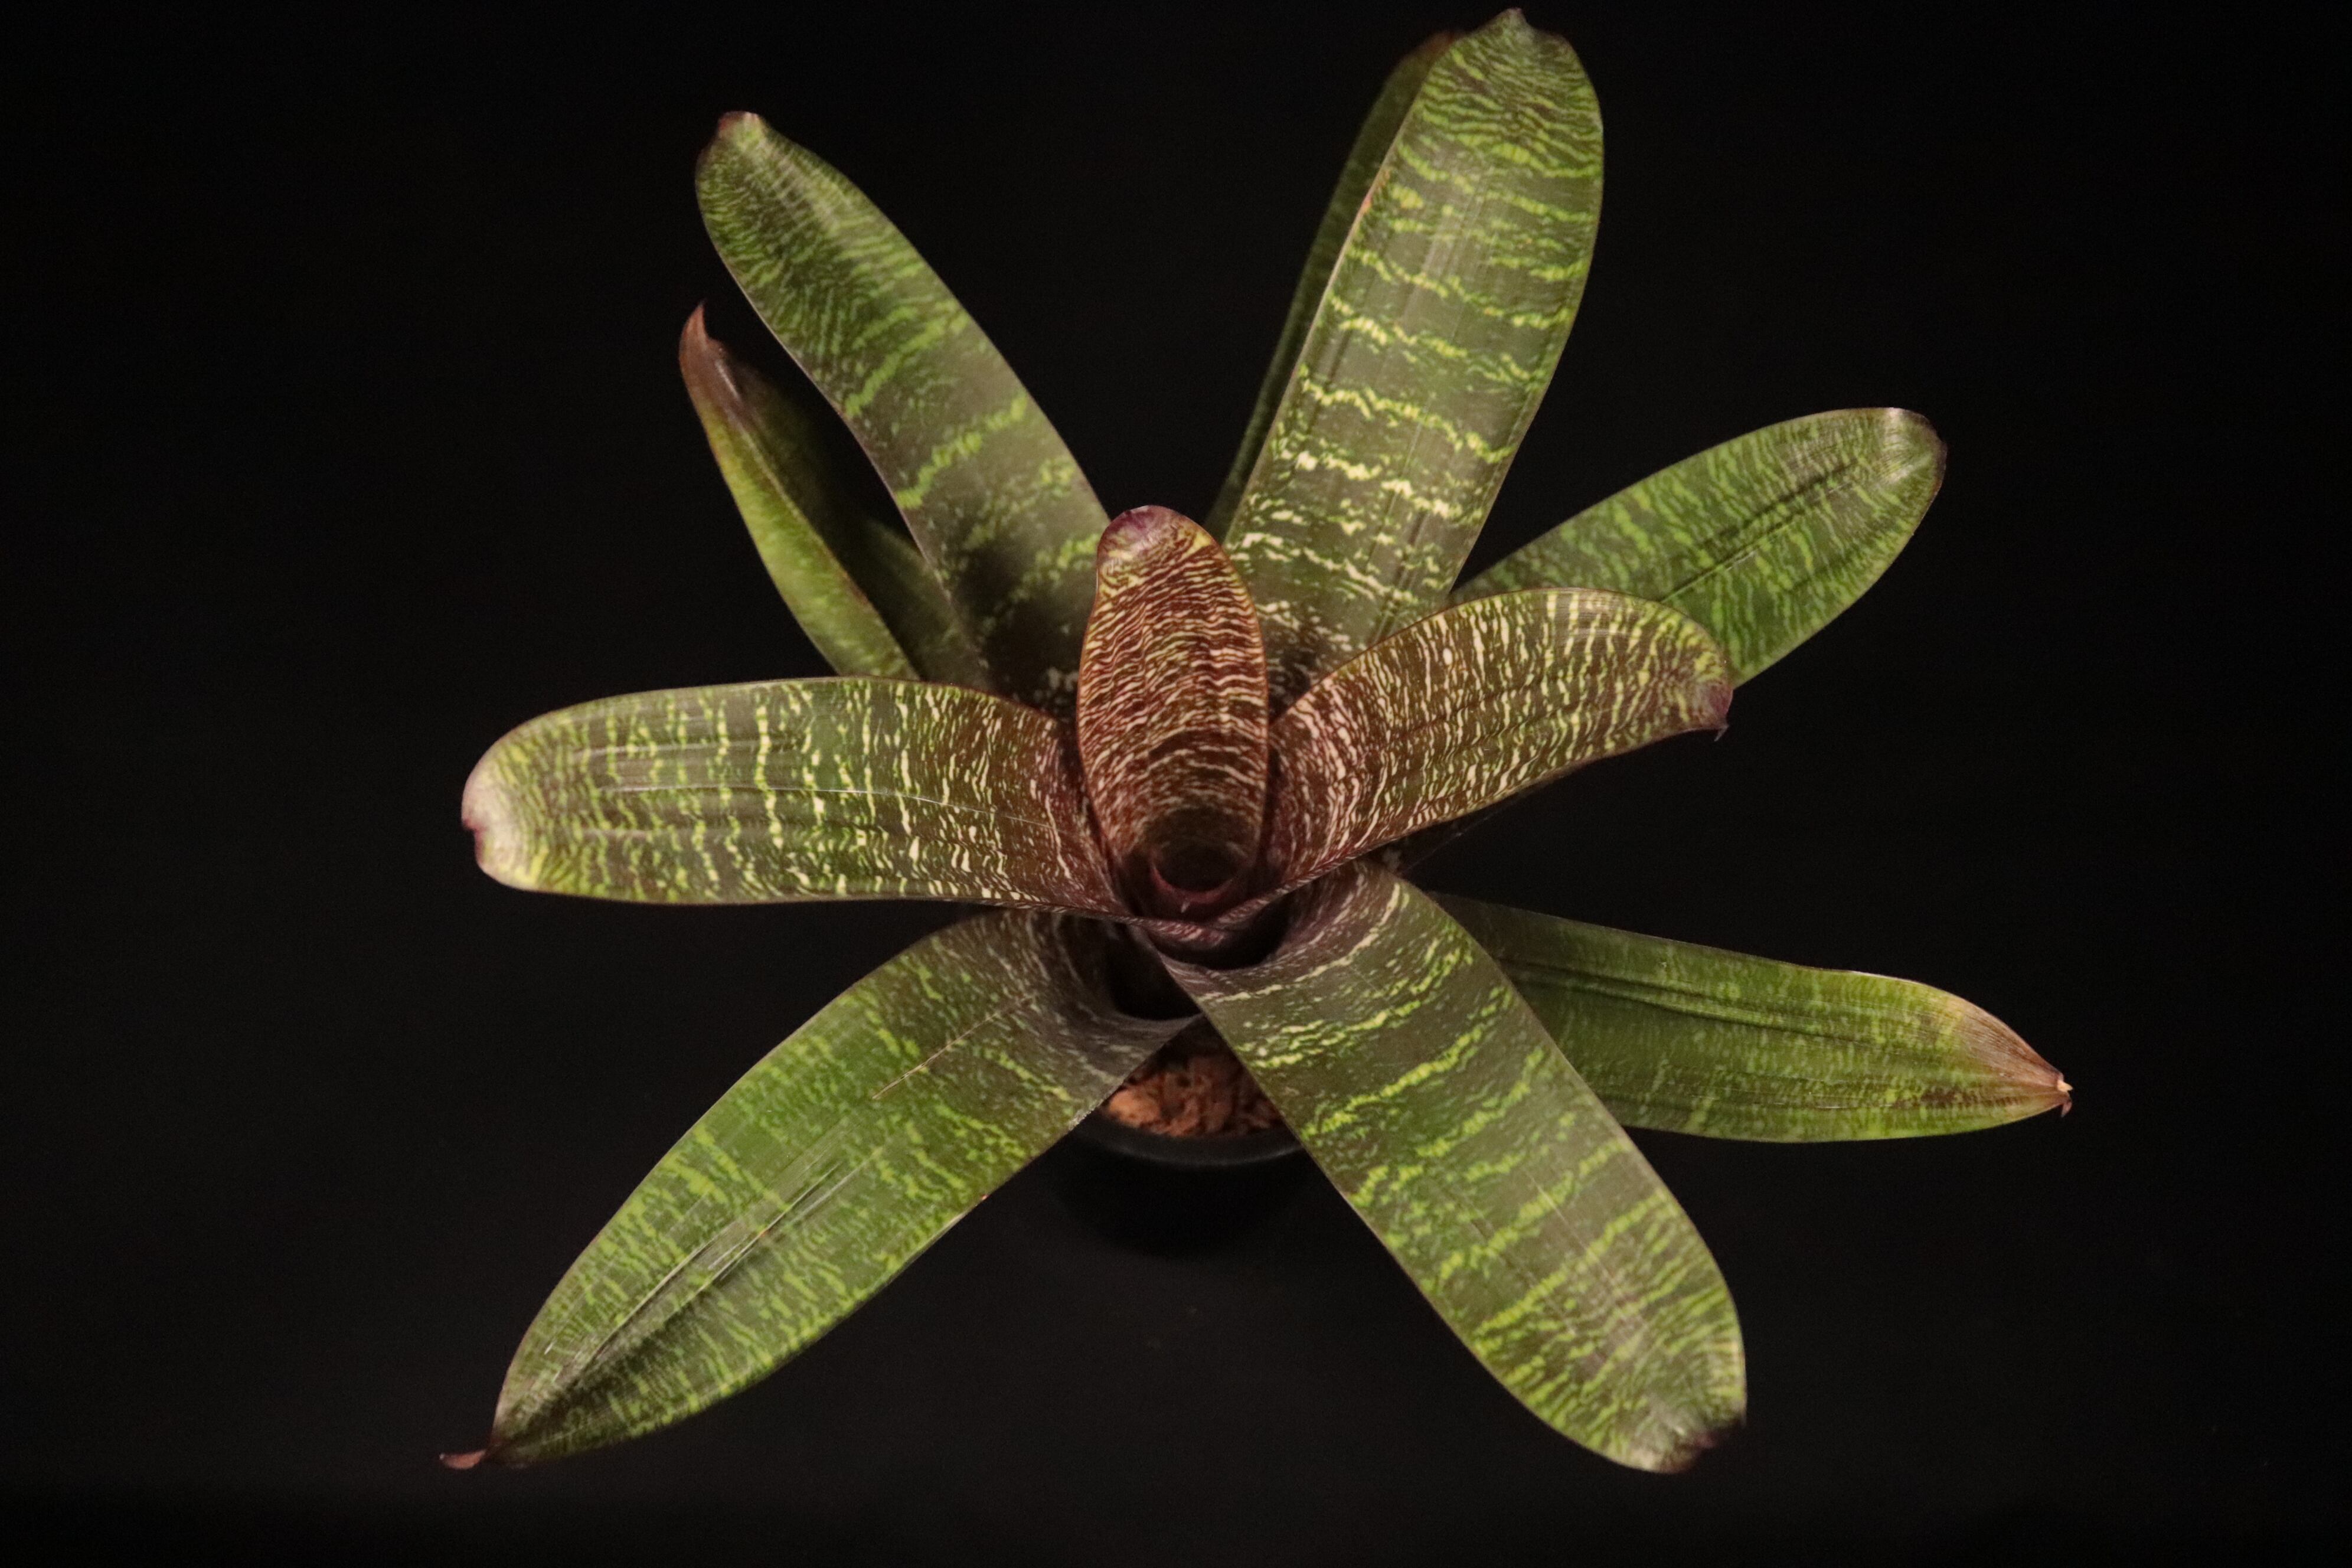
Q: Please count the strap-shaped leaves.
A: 11